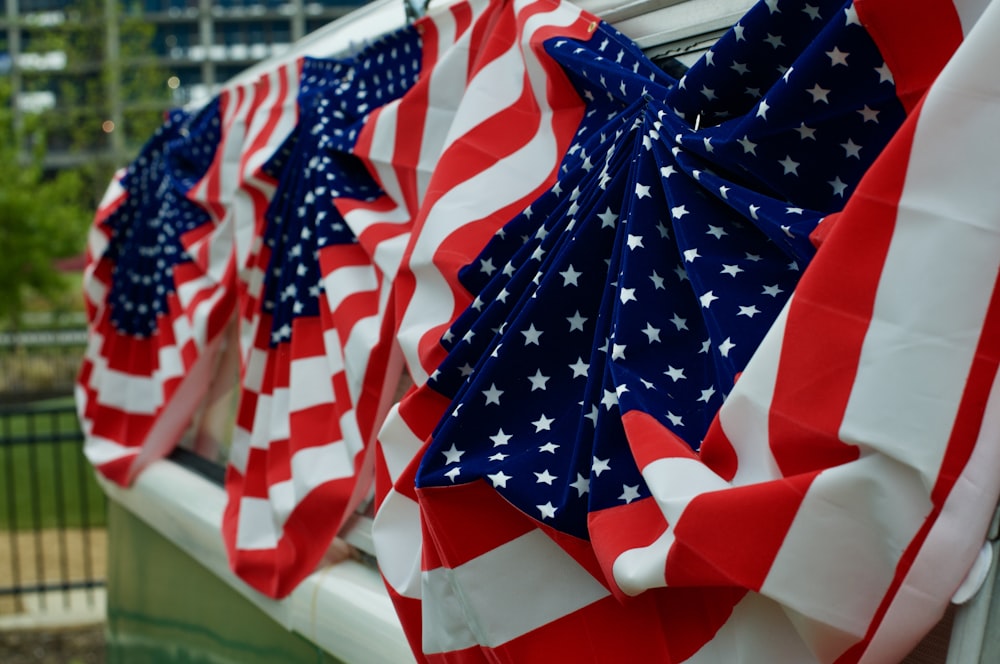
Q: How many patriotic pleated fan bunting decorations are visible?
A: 3